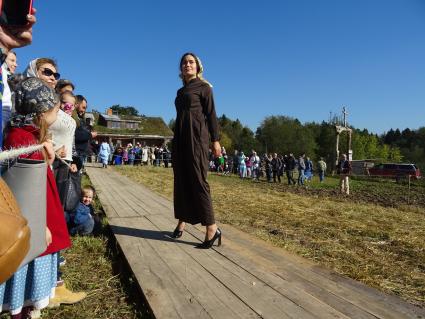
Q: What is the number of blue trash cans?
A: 1